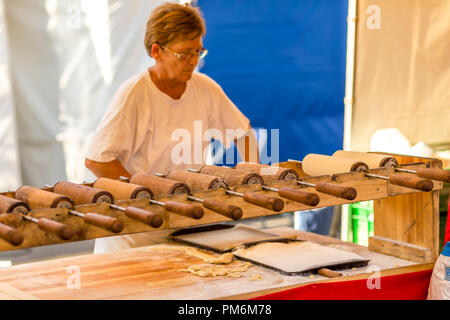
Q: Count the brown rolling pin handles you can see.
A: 11